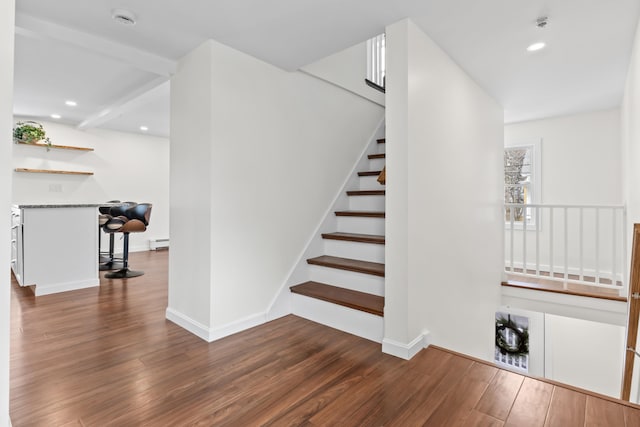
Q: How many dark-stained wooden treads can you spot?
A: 8